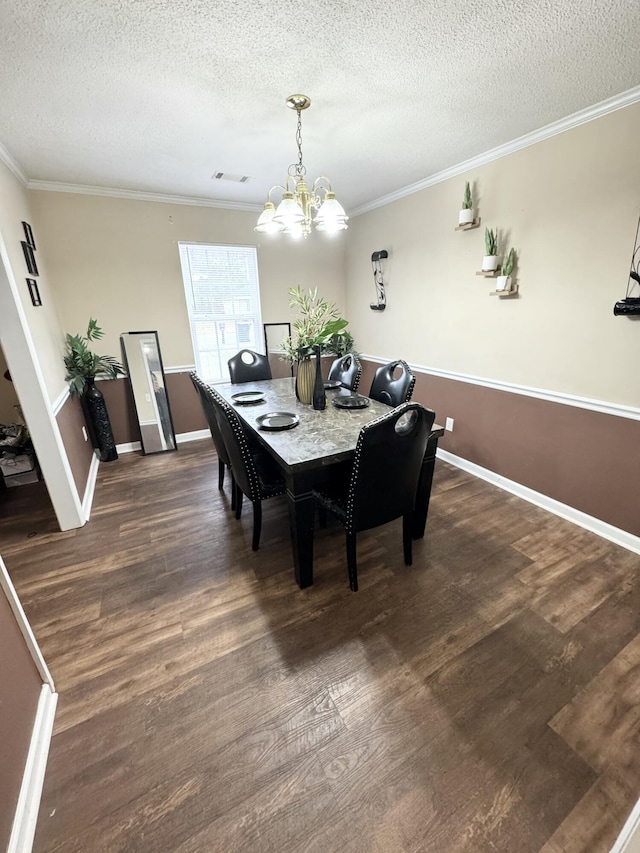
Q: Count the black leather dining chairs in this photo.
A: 6